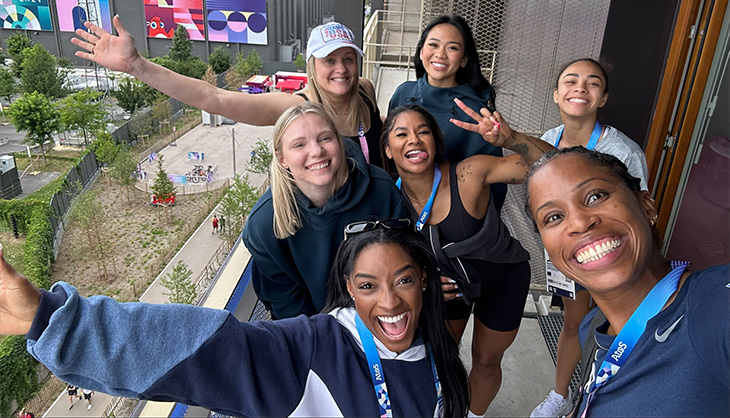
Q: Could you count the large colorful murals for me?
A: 4